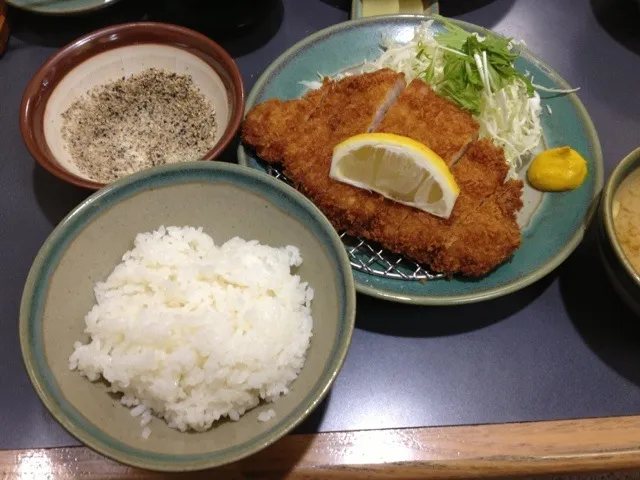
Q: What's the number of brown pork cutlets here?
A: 1